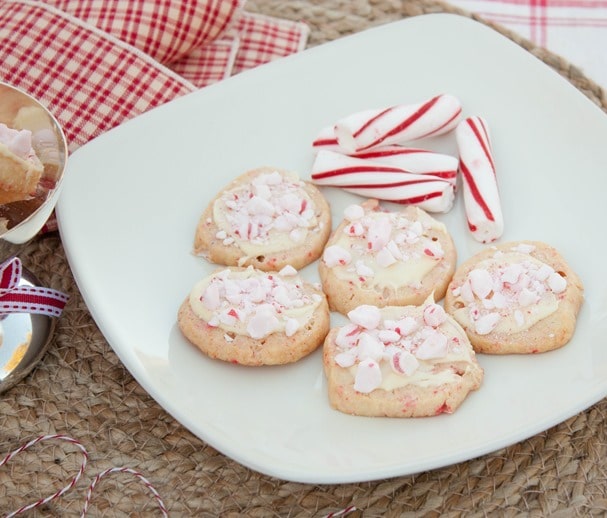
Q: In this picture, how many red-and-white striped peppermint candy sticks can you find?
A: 4